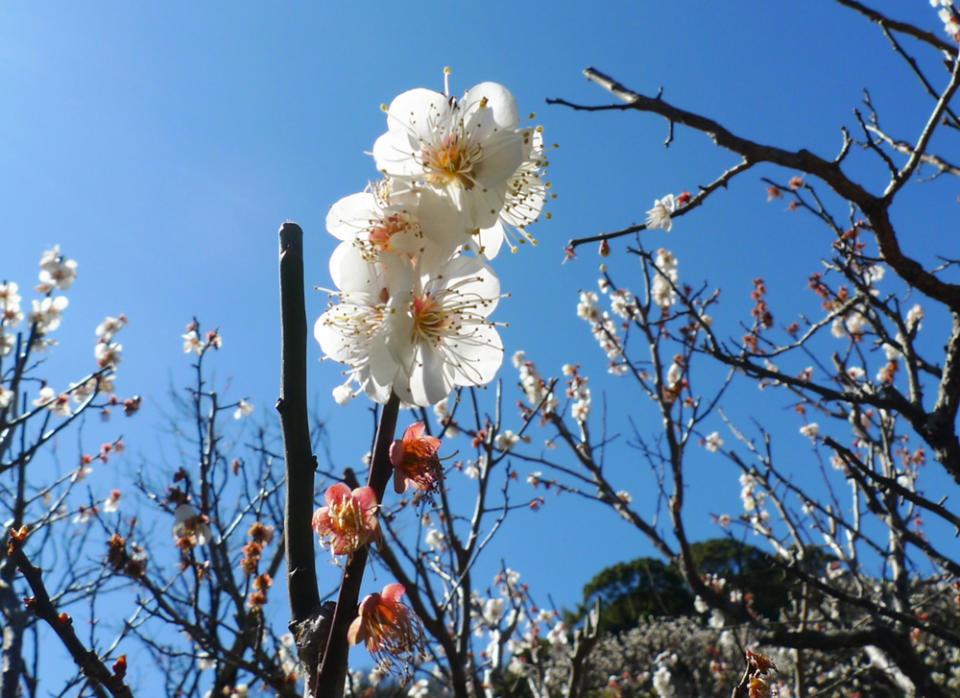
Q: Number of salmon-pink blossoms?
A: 3